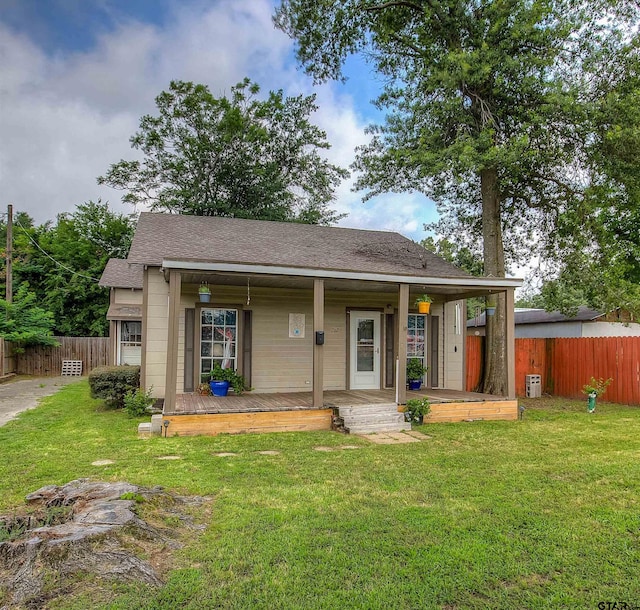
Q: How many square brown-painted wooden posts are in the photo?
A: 4